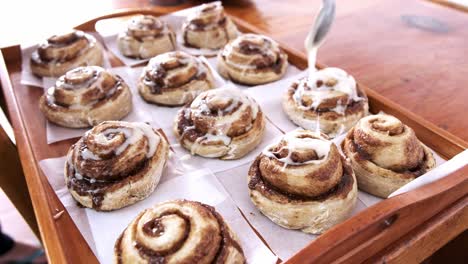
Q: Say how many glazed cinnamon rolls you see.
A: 10